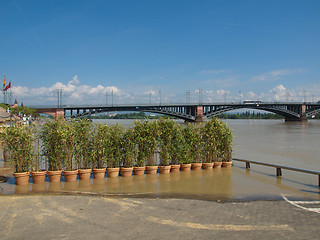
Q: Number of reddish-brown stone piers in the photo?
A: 3